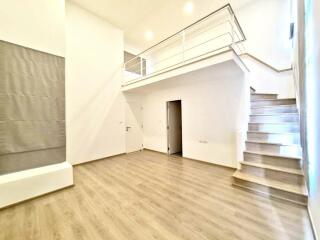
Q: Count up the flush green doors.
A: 0